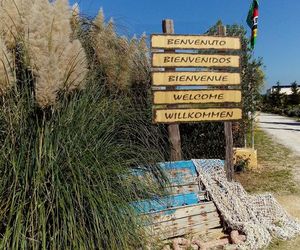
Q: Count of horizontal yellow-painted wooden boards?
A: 5